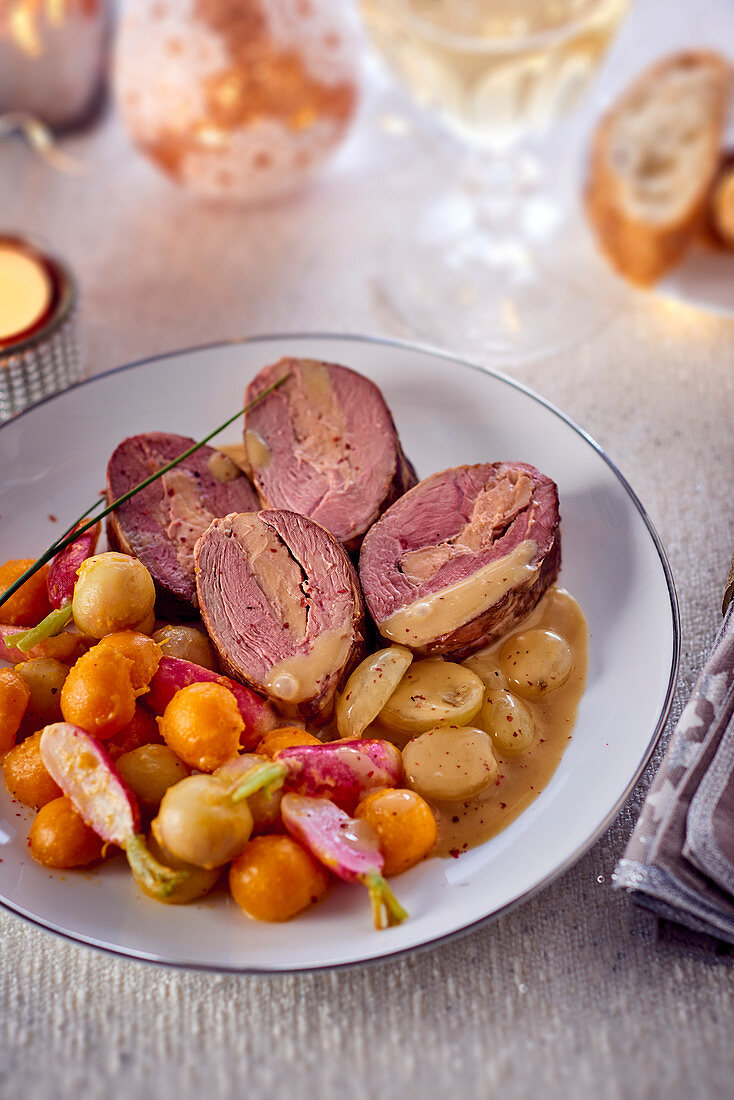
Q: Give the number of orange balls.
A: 11